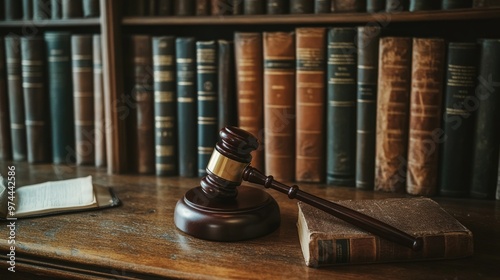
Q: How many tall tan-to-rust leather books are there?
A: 5